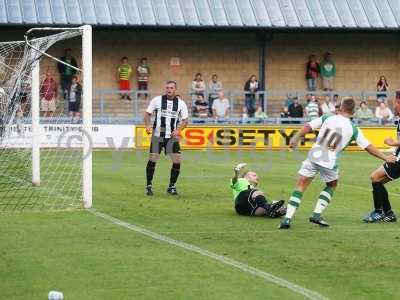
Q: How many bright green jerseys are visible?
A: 1